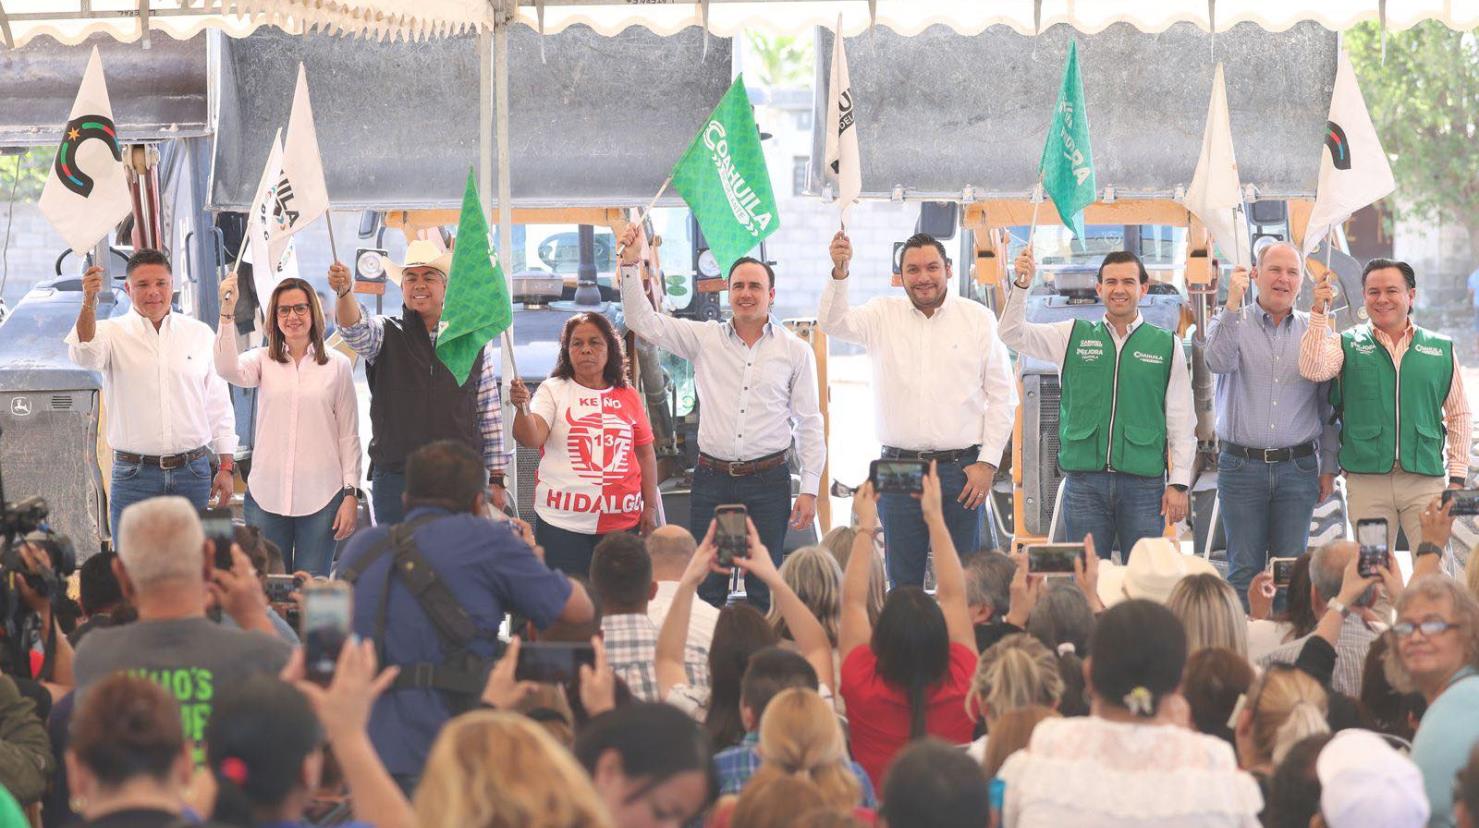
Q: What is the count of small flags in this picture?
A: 9